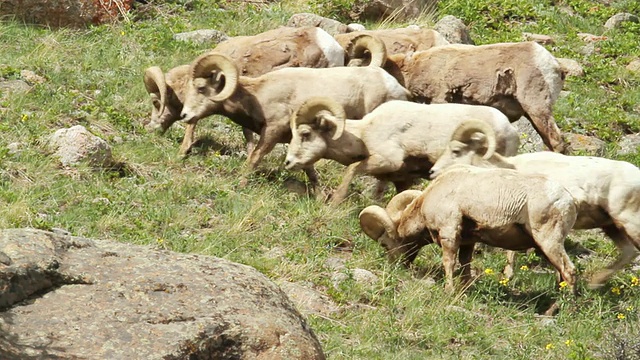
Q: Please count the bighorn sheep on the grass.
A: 7